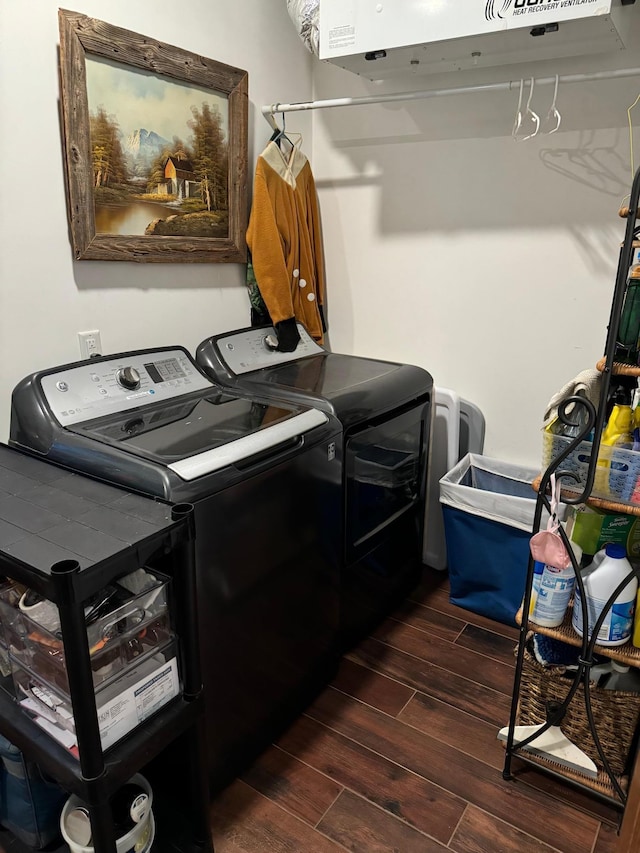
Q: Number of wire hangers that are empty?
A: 3